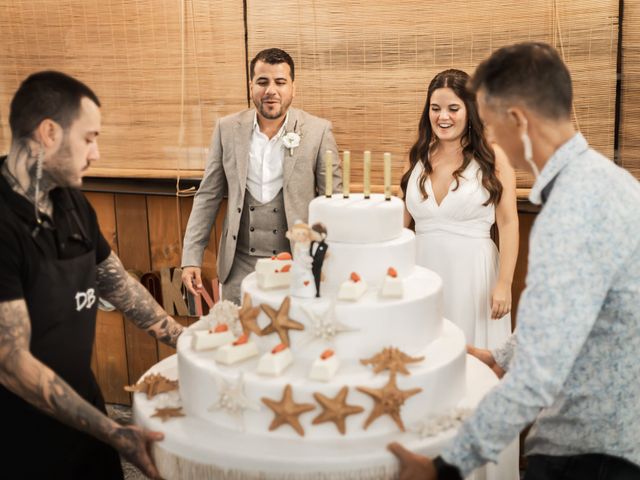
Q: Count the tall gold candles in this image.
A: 4